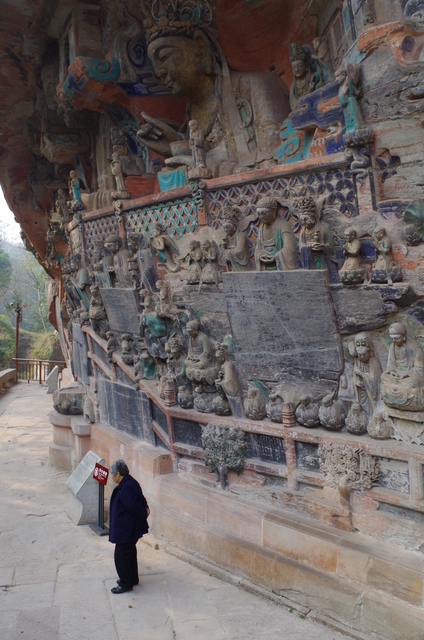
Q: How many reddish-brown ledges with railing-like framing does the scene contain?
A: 2